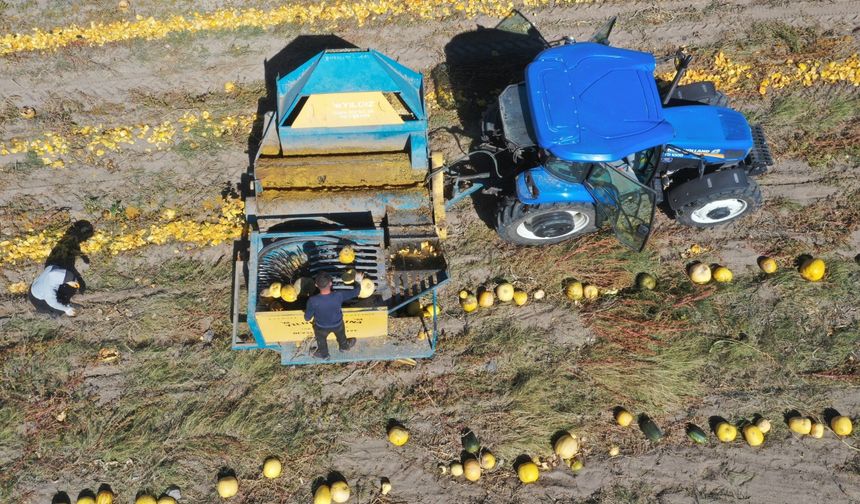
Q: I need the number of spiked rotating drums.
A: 1